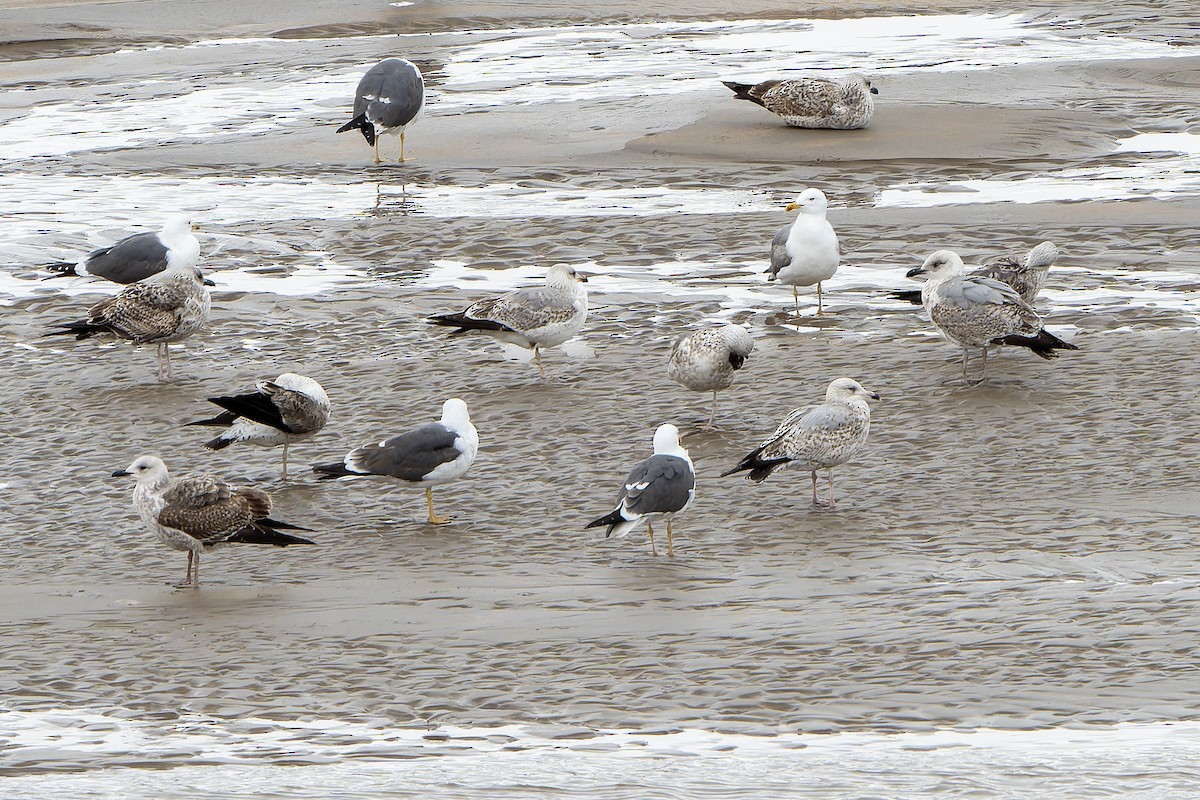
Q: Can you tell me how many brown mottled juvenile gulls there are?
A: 9